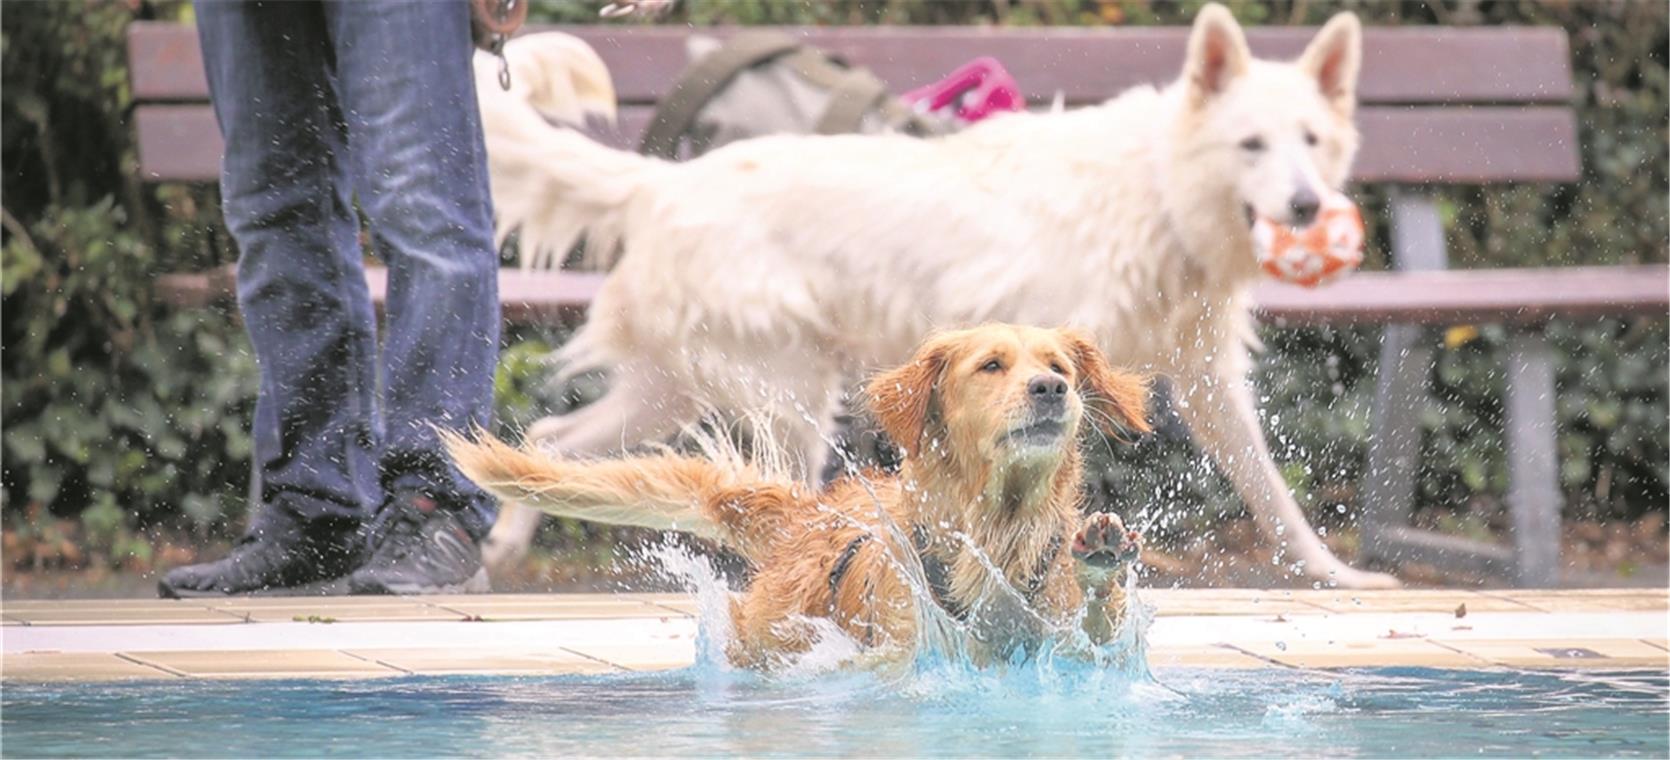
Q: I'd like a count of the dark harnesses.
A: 1